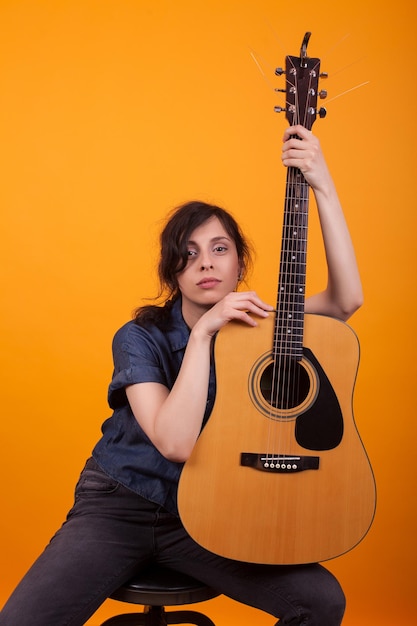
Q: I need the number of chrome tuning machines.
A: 6